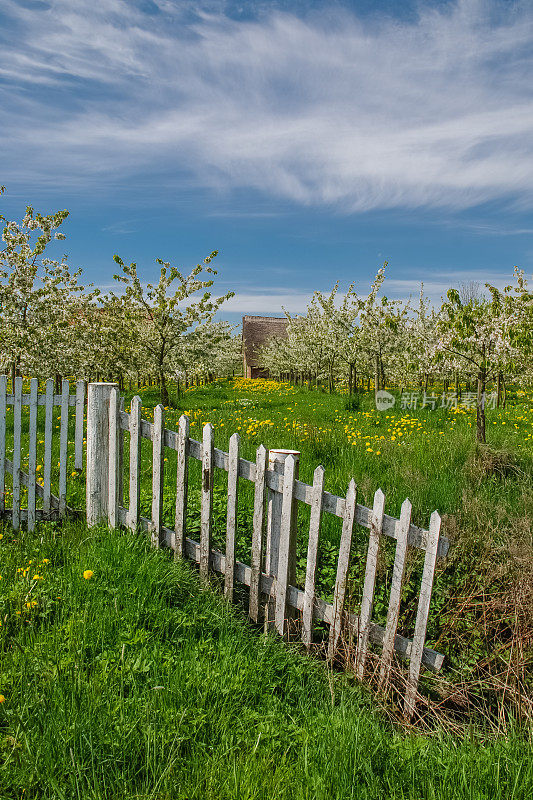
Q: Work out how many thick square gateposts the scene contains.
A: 2